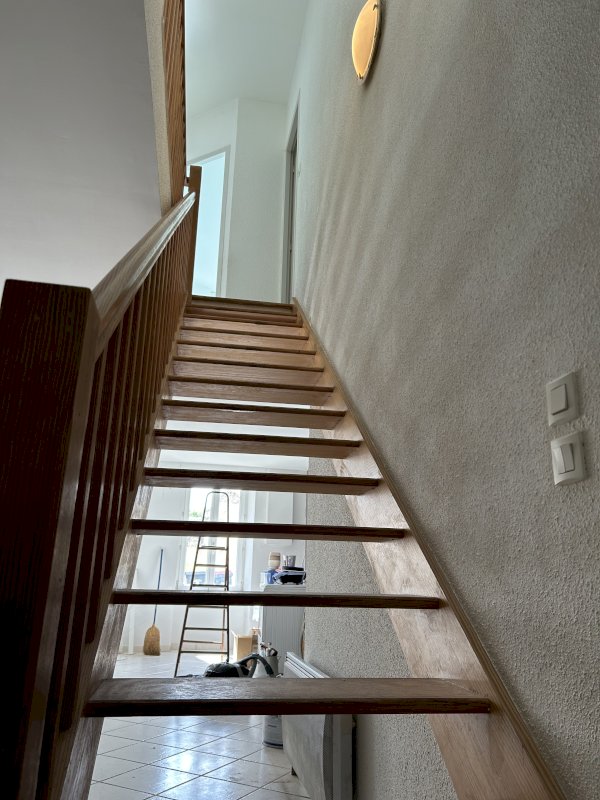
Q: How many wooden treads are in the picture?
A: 13